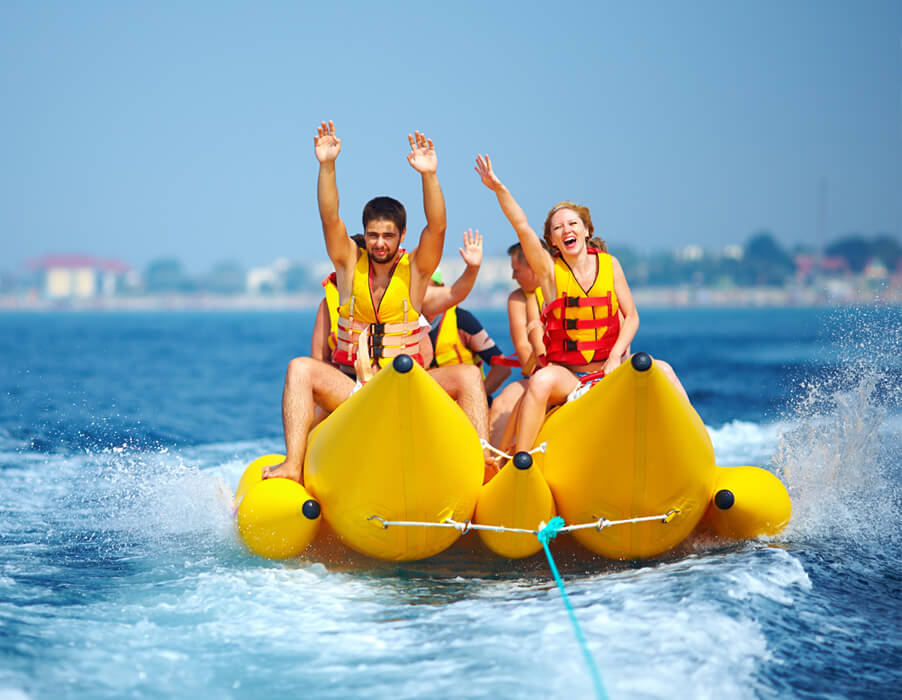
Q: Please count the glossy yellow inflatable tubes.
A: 5